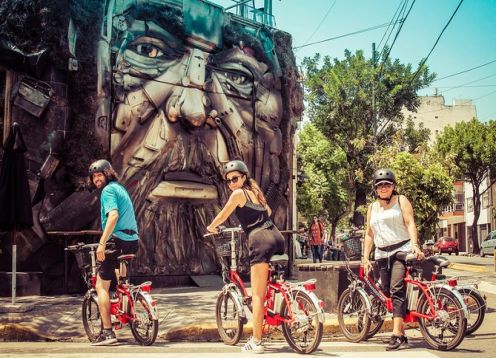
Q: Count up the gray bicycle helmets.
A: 3